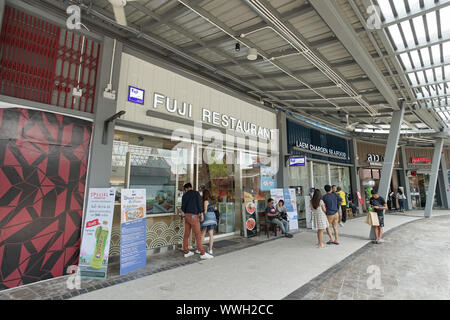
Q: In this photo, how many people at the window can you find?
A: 2